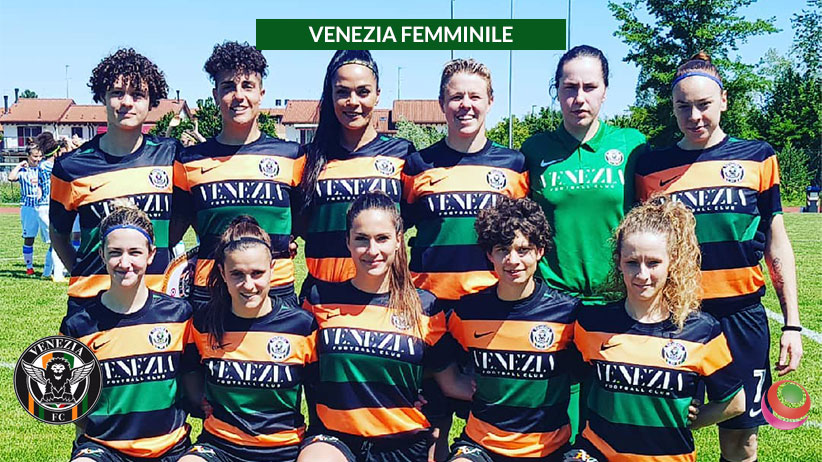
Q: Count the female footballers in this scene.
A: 11